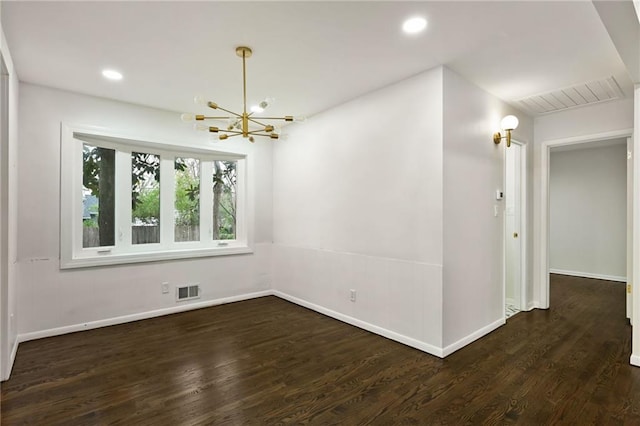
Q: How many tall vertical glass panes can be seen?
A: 4